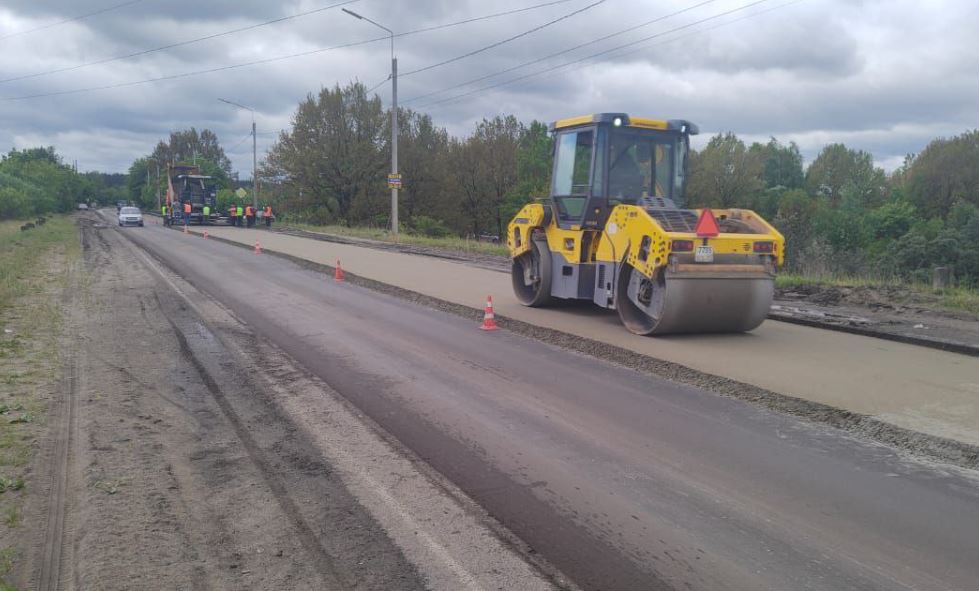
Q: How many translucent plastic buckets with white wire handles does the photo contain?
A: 0